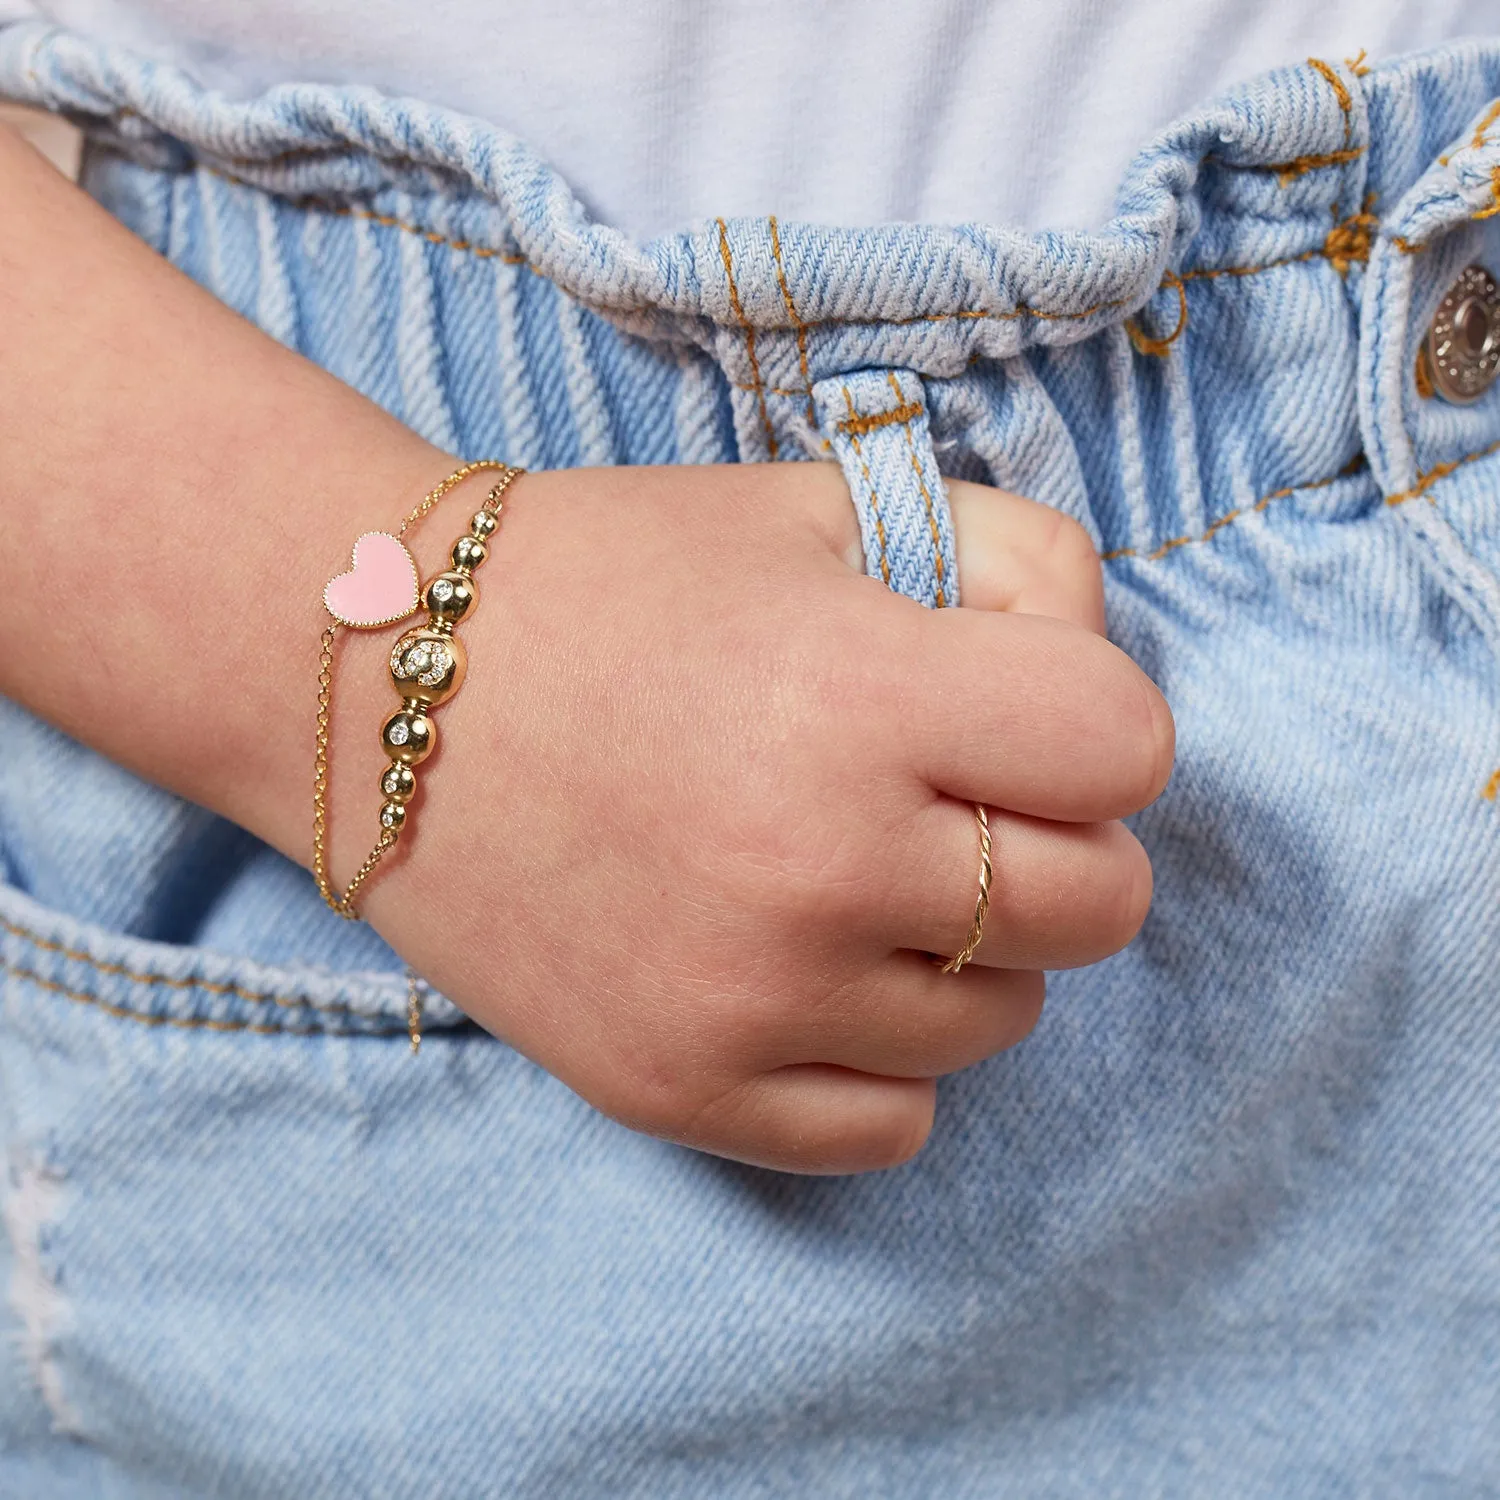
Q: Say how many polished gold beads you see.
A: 7